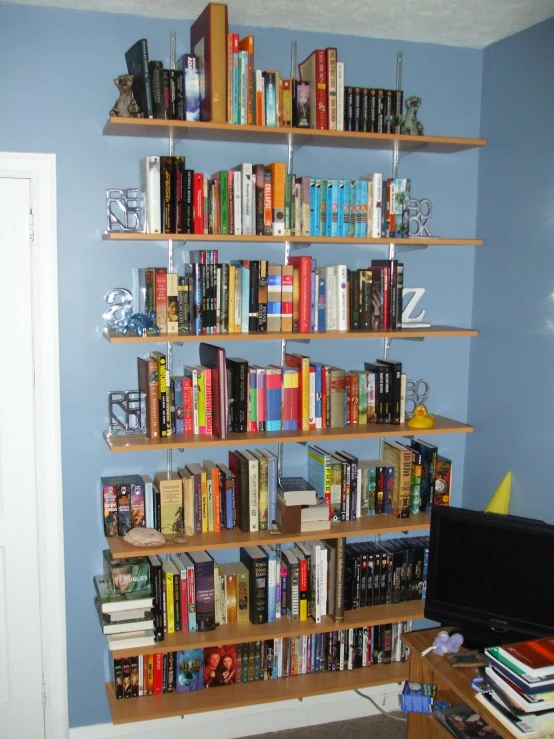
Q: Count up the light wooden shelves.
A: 7